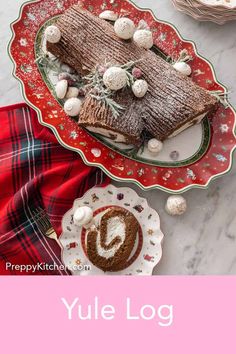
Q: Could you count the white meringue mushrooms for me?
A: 12